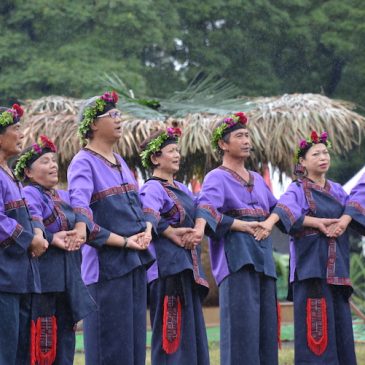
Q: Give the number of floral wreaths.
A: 6